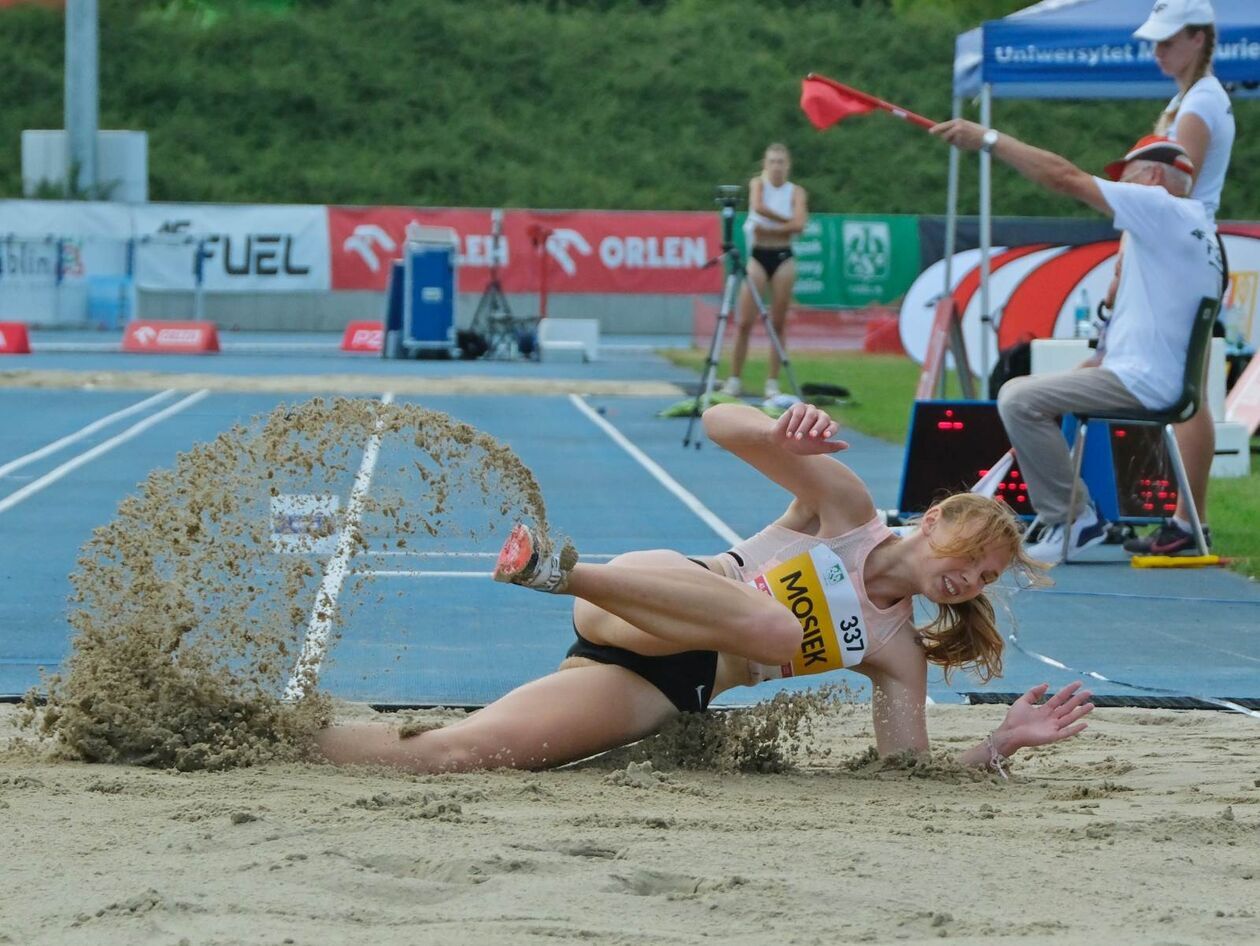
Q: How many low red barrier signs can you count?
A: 3